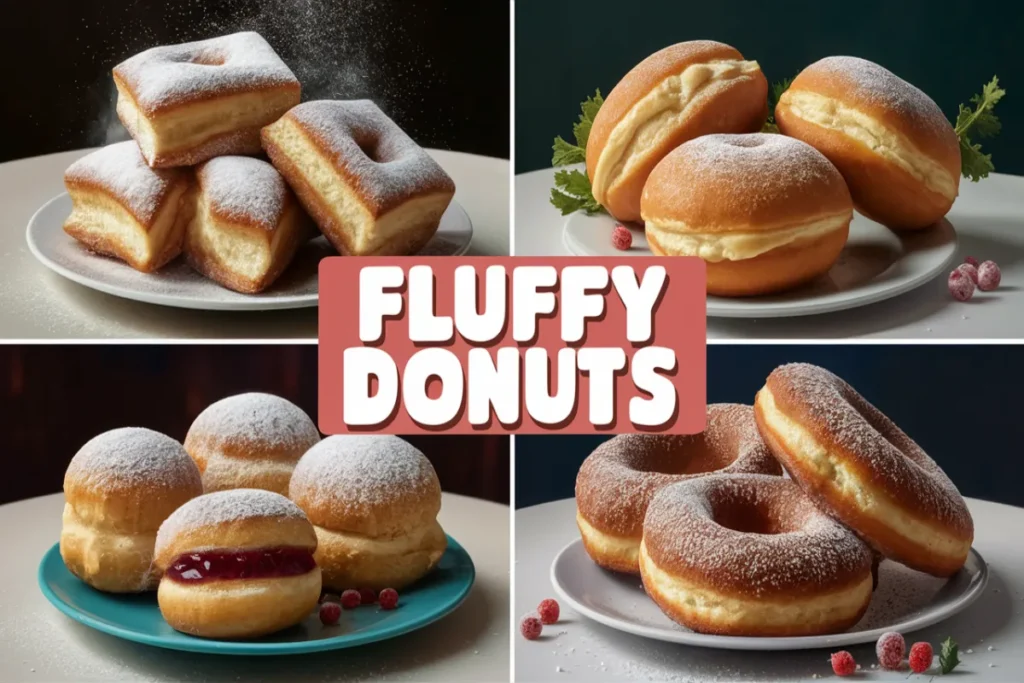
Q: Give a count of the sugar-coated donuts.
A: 14